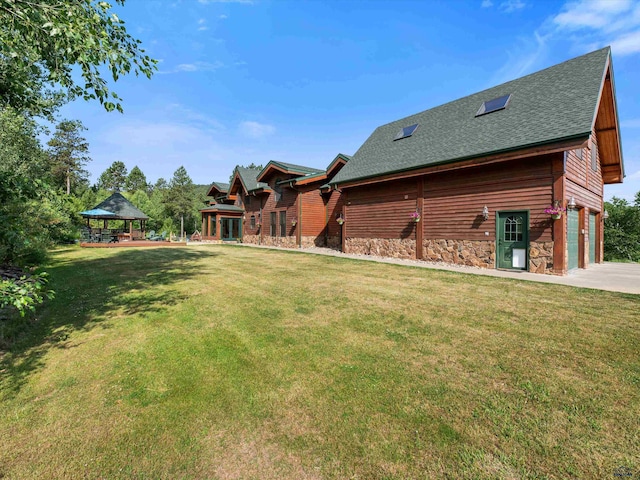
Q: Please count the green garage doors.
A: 2